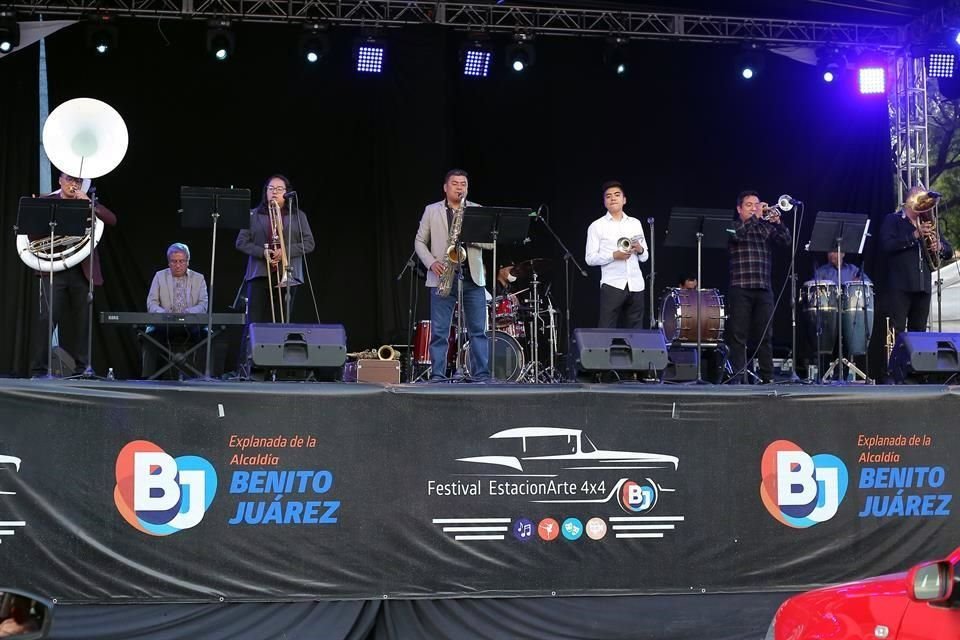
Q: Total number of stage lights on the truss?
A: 12